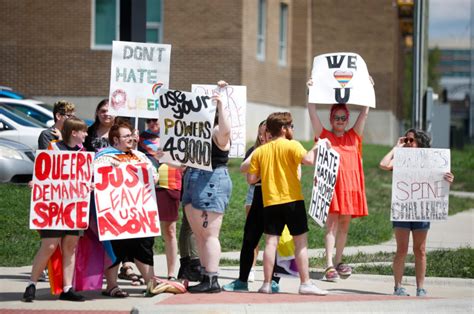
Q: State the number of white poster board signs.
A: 8